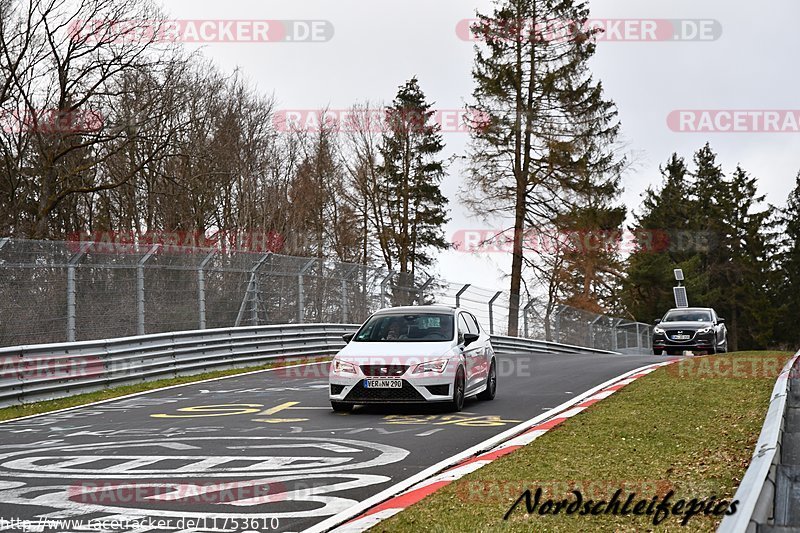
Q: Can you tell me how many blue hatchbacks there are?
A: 0